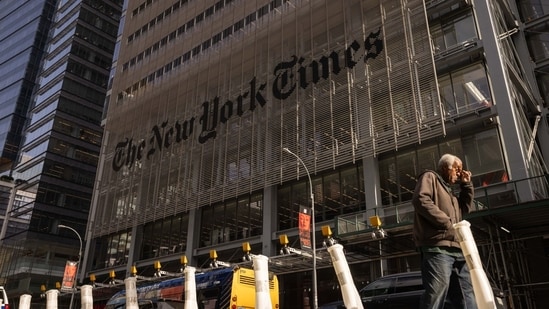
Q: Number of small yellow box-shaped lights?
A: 12